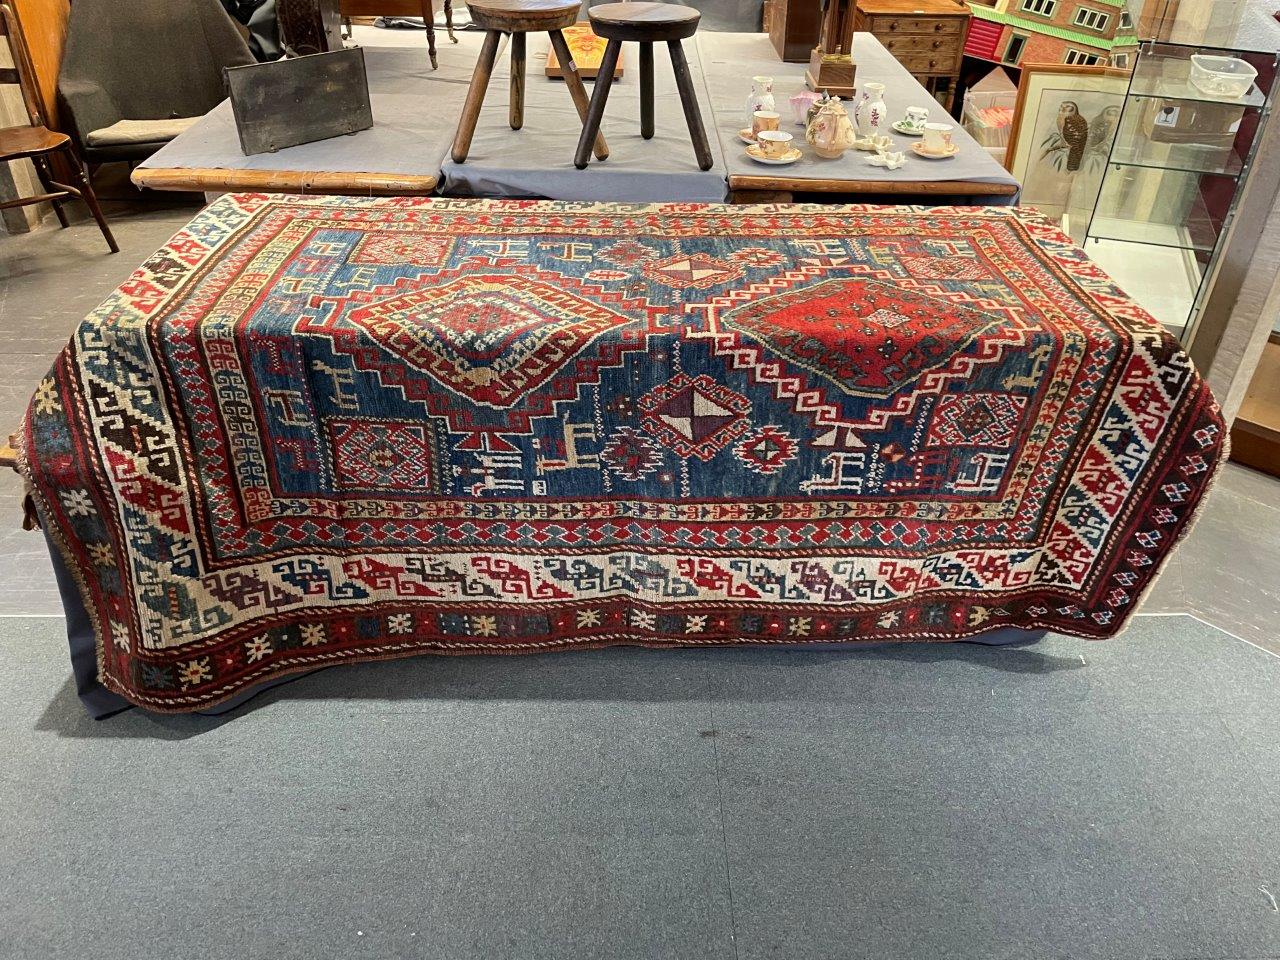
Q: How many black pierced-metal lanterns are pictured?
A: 0